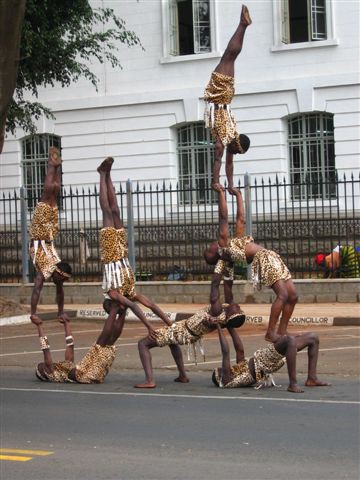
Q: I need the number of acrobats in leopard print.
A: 7